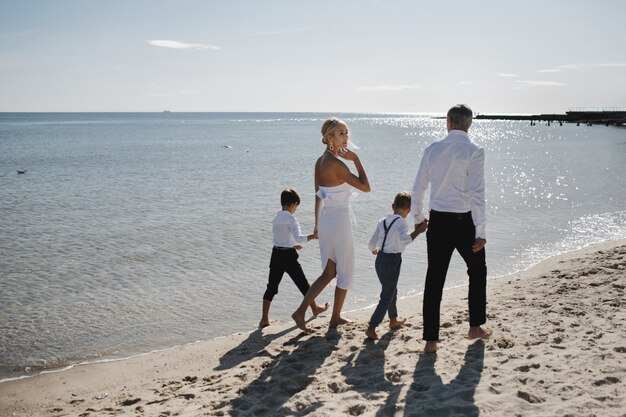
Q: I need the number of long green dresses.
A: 0